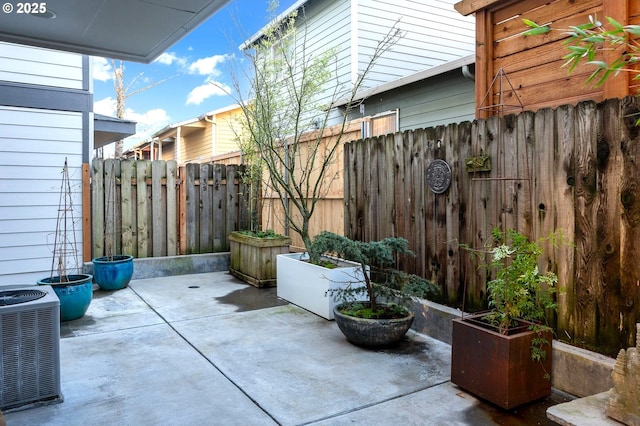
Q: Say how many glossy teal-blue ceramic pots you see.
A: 2